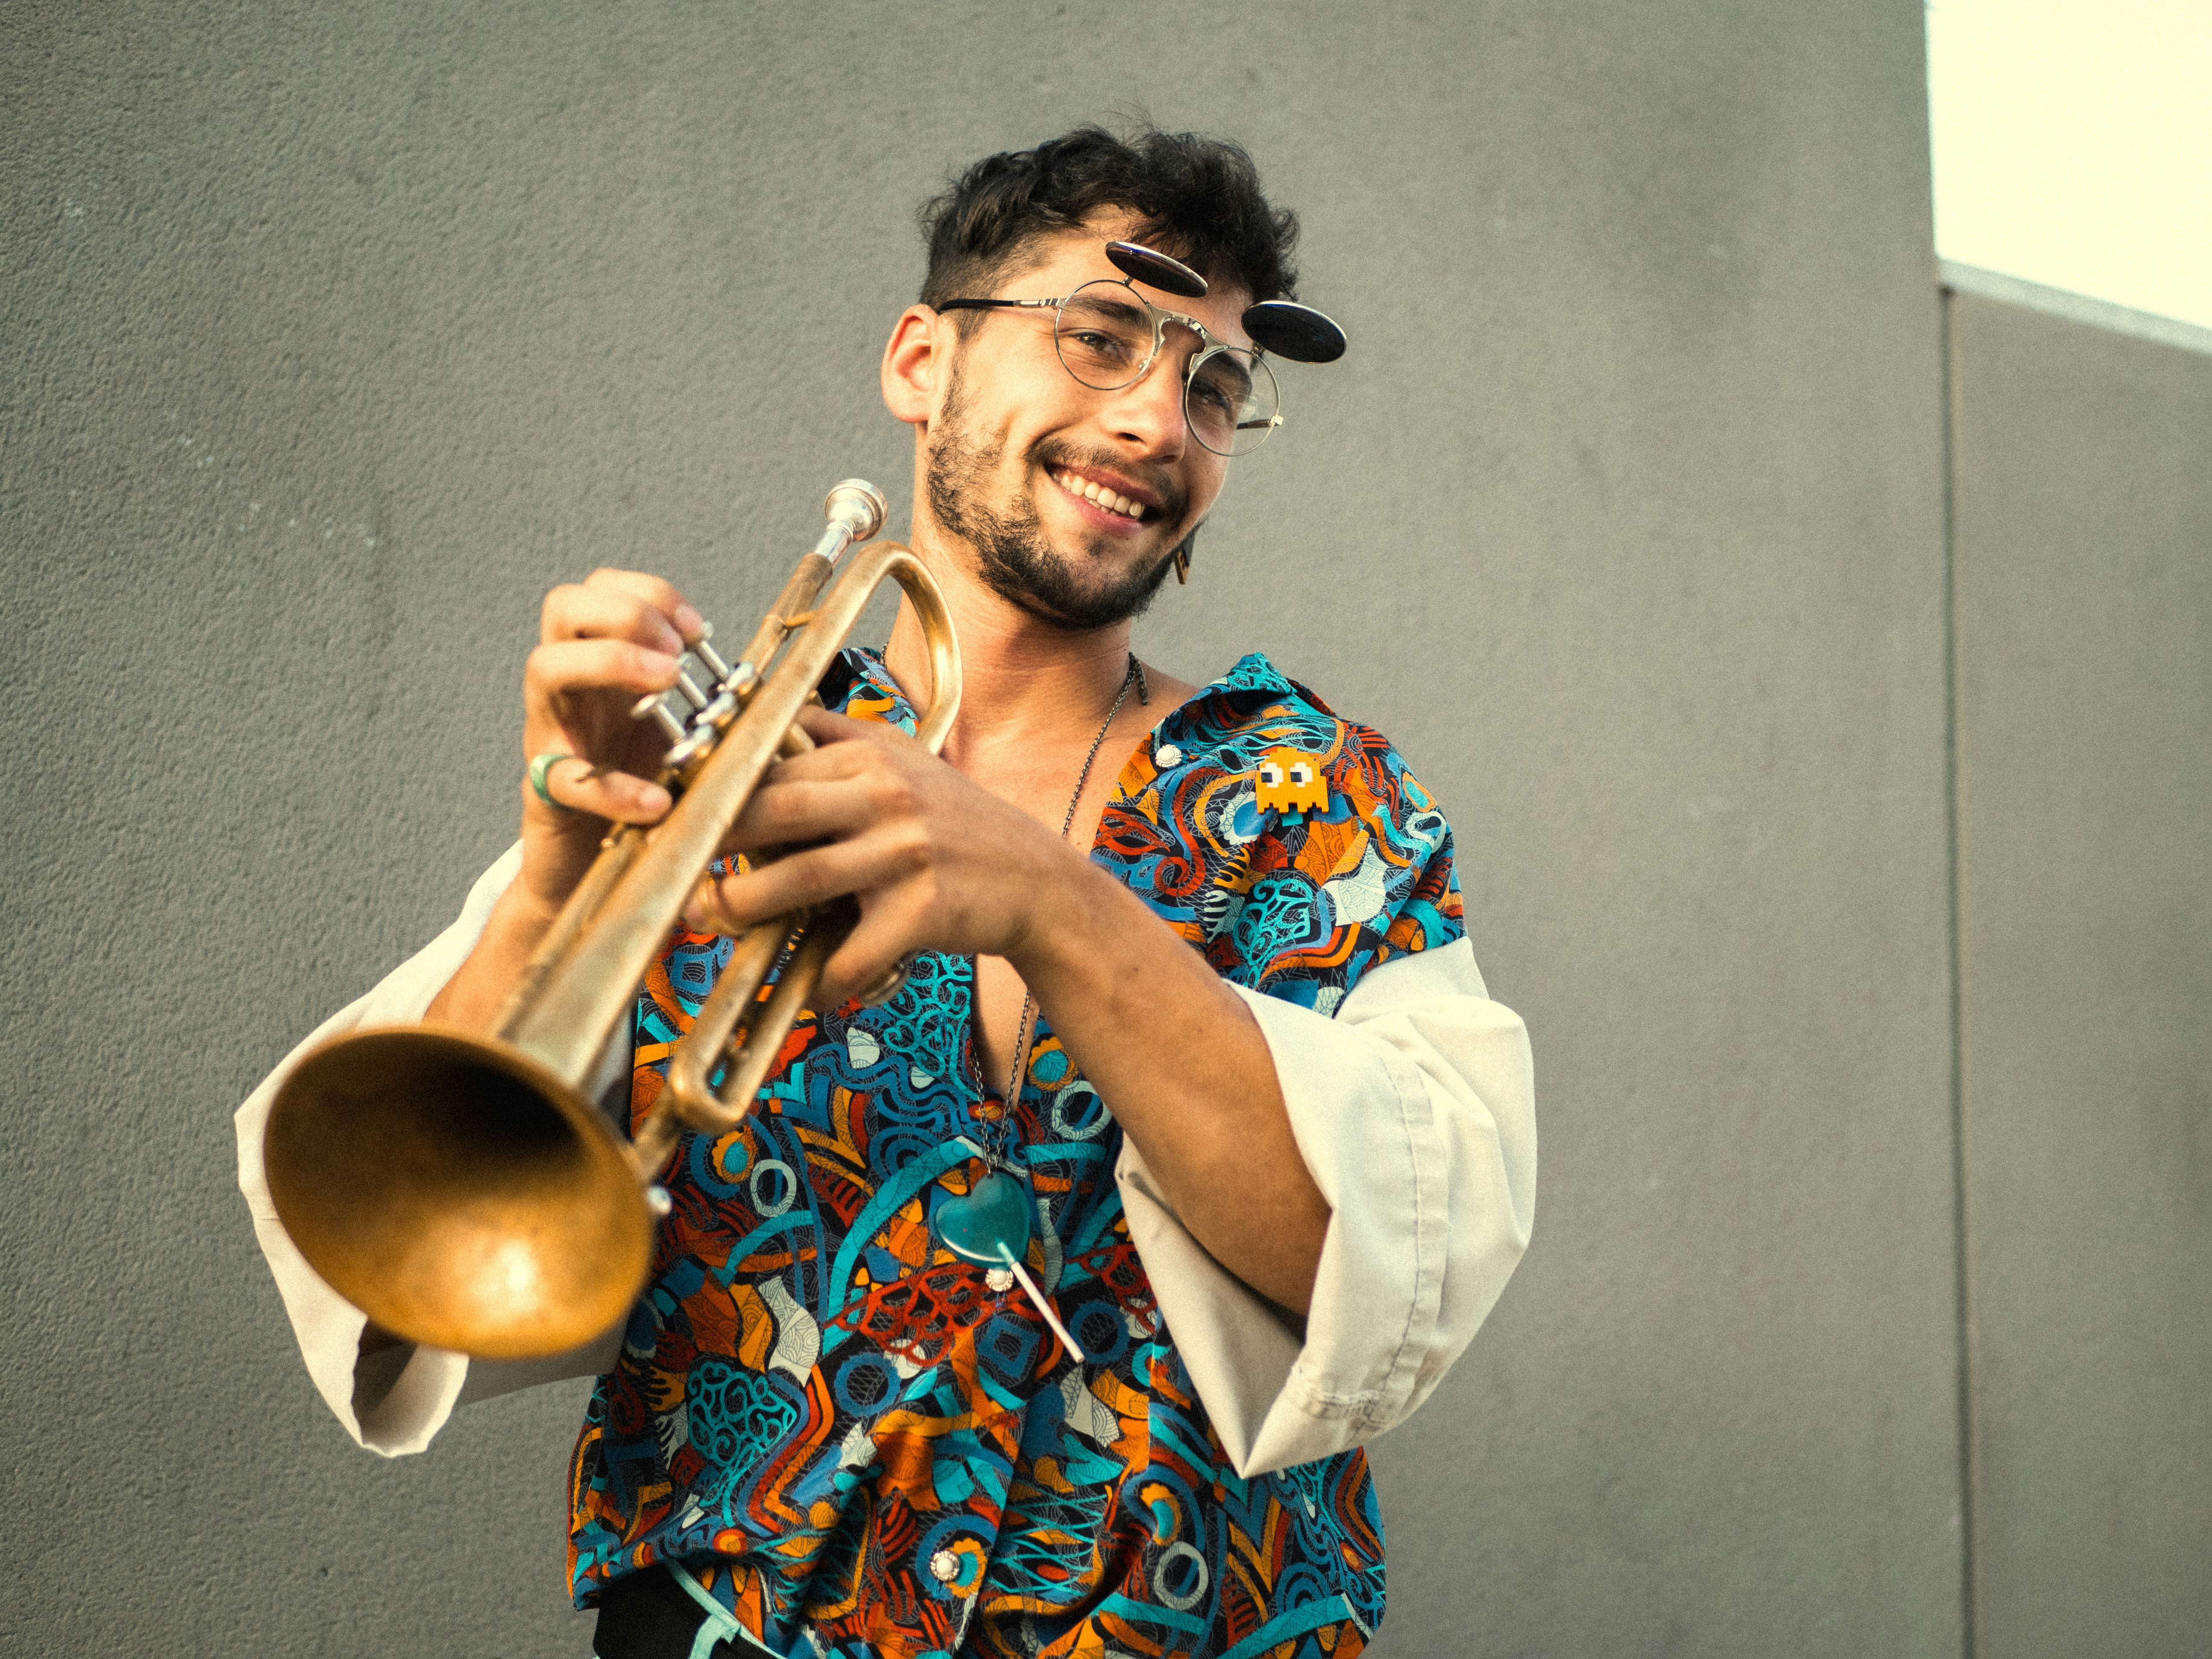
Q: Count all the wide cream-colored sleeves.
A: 2